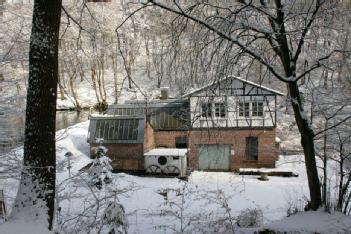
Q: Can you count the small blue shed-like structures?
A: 0